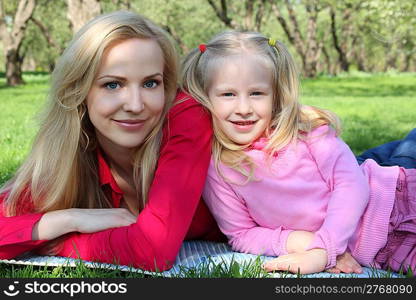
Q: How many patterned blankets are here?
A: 1